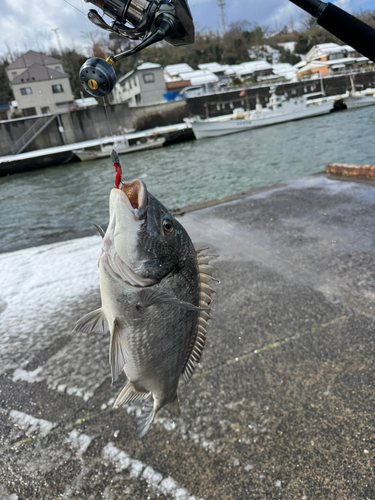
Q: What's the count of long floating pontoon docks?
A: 1